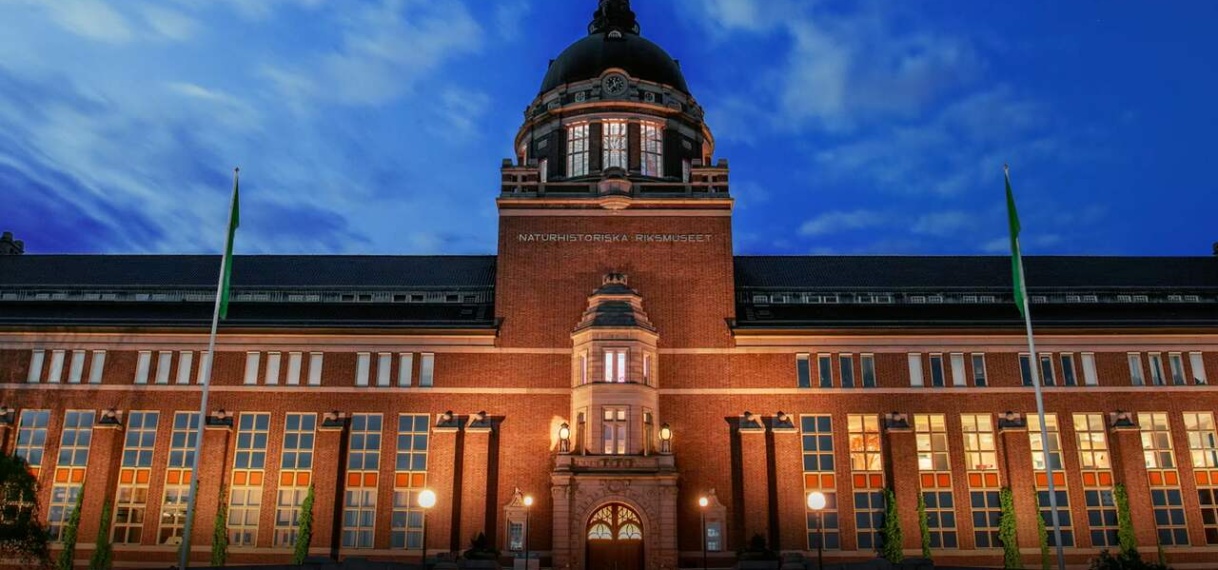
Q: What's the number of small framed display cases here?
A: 2